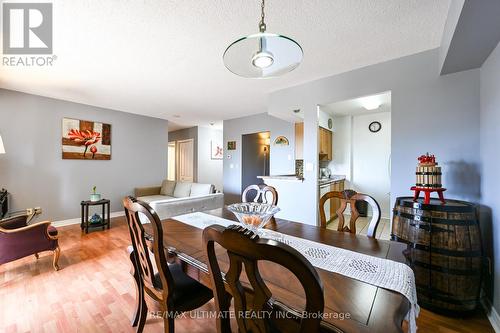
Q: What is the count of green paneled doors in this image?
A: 0